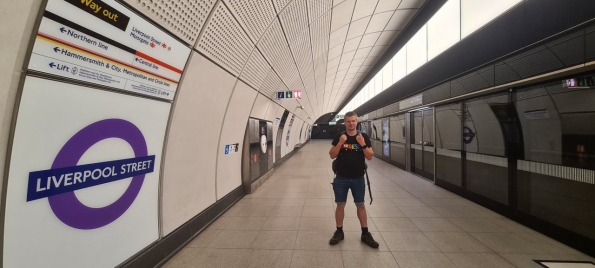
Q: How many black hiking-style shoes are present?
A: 2